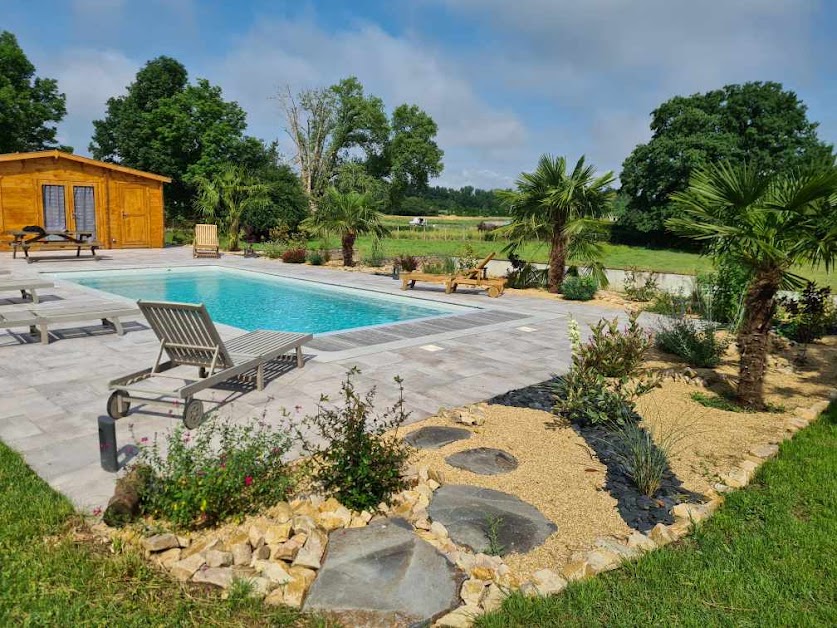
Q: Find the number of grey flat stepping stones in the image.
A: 4